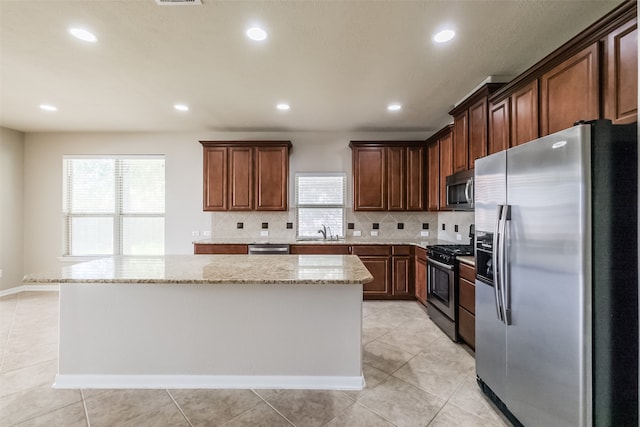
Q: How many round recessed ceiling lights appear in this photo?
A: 7